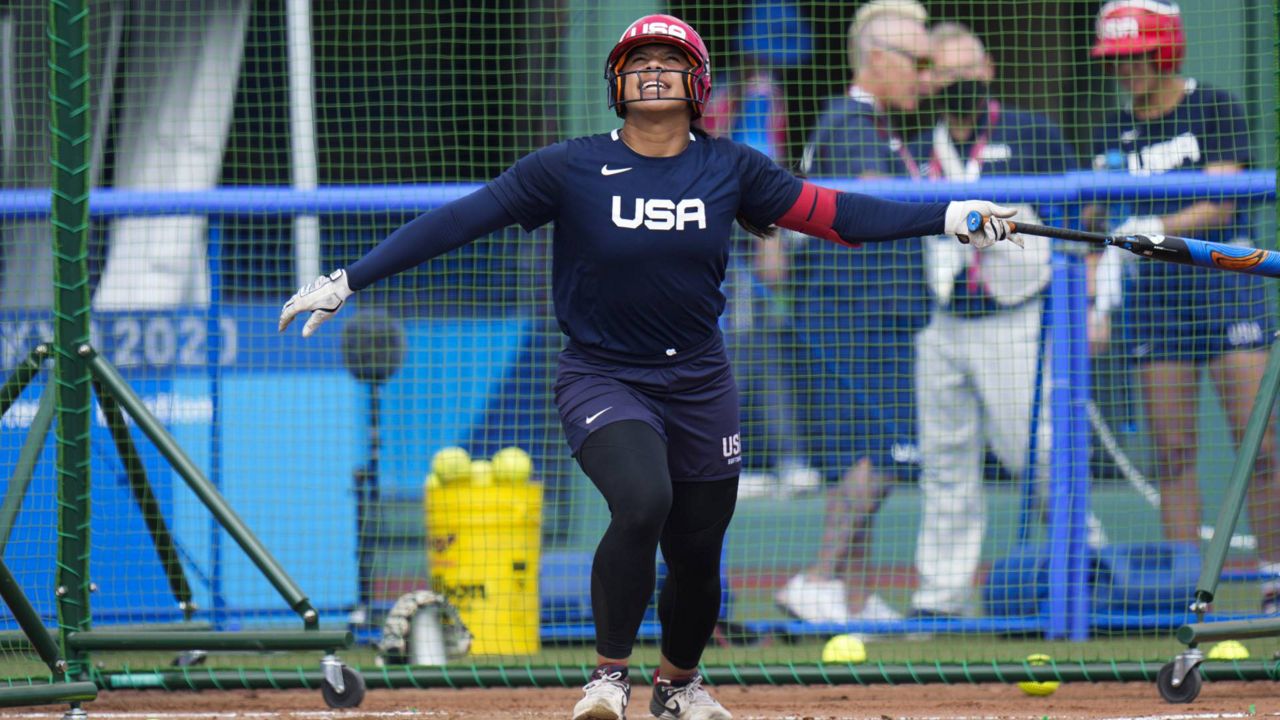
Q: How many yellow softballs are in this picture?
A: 7